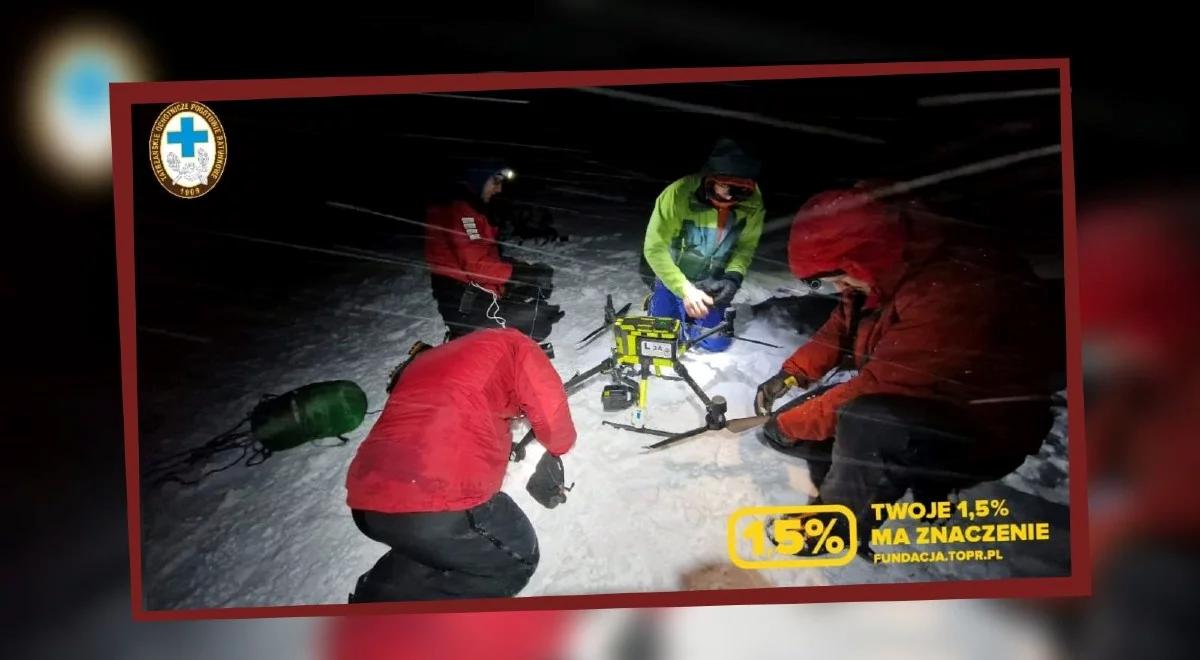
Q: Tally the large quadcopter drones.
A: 1